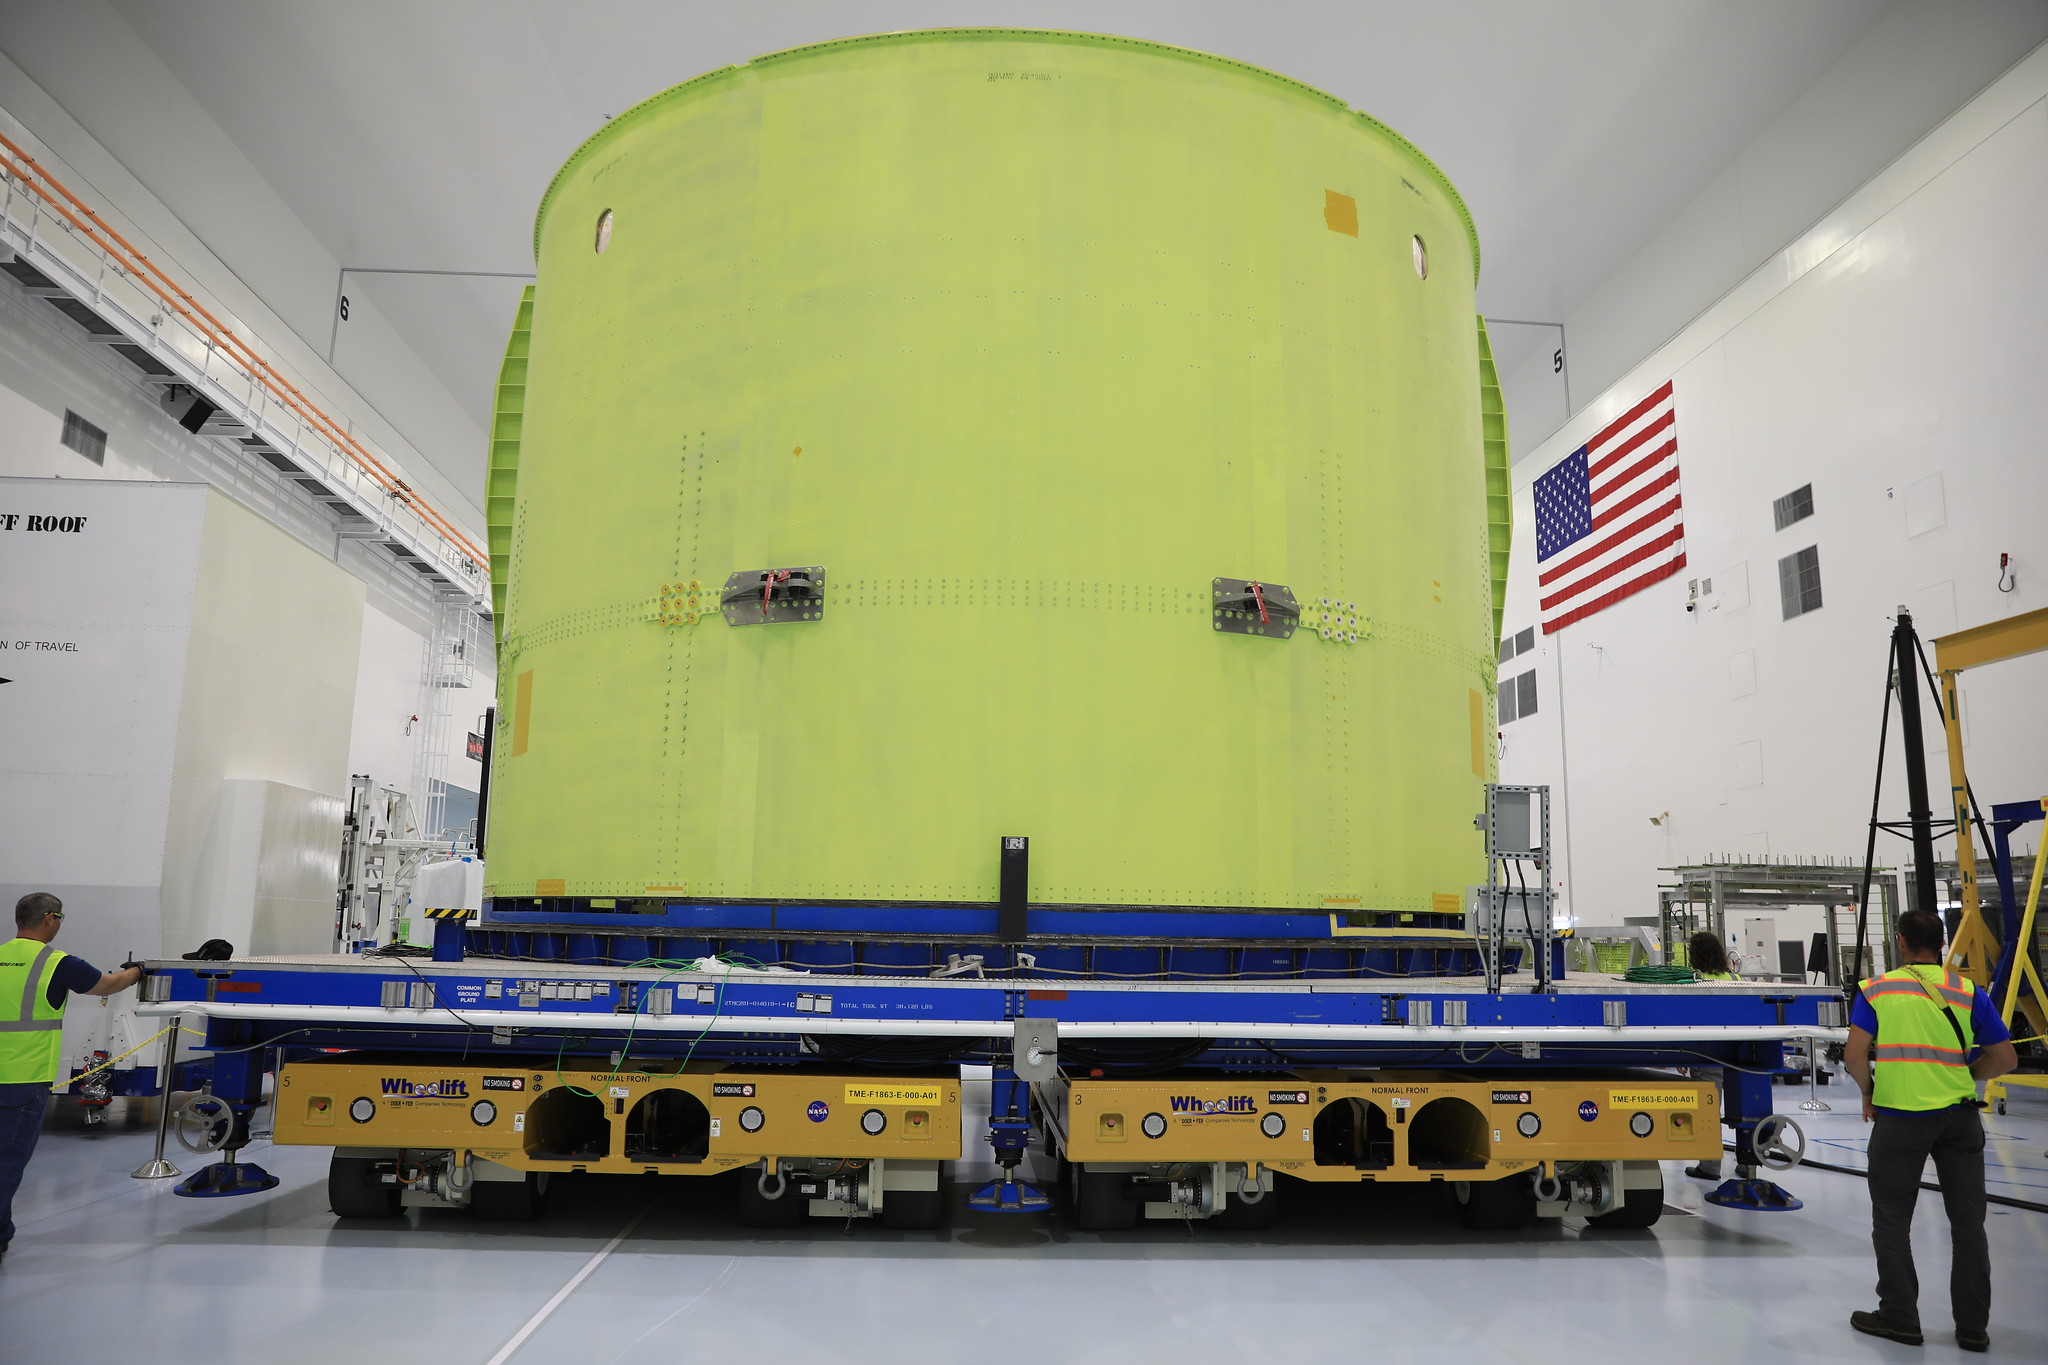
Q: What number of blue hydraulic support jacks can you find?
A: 3